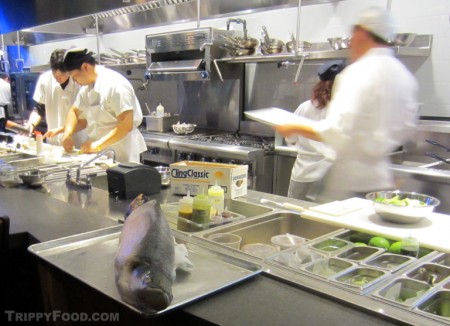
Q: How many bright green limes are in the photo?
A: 3